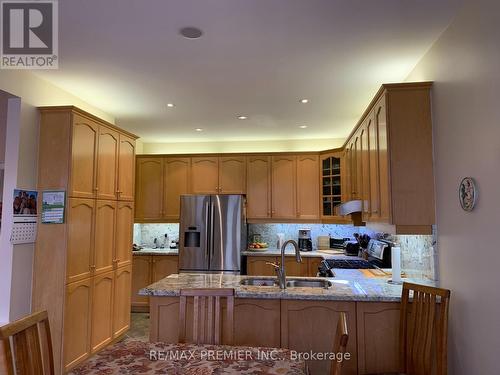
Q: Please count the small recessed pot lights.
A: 5